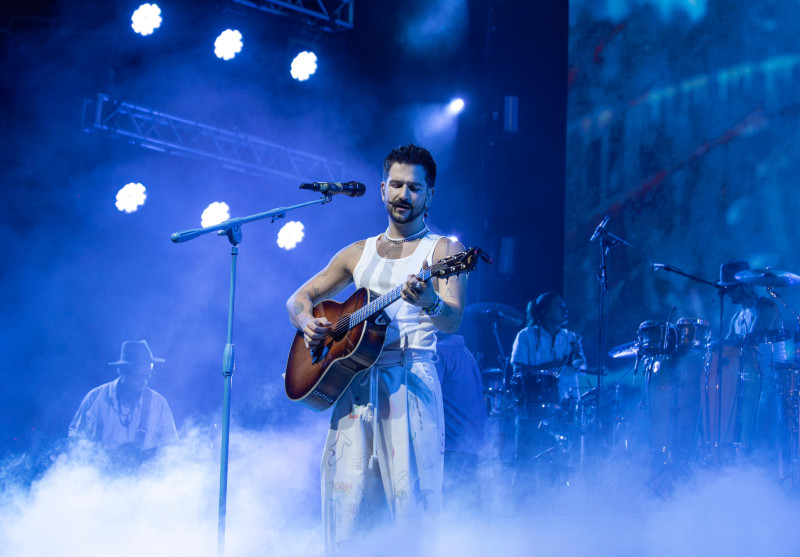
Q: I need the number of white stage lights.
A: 7